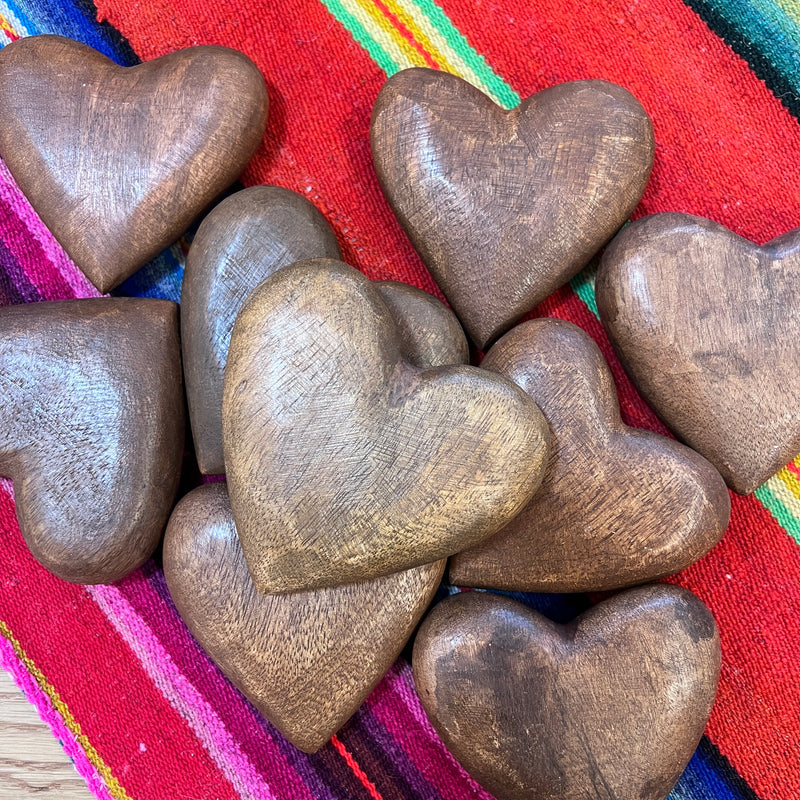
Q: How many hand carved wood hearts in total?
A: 9